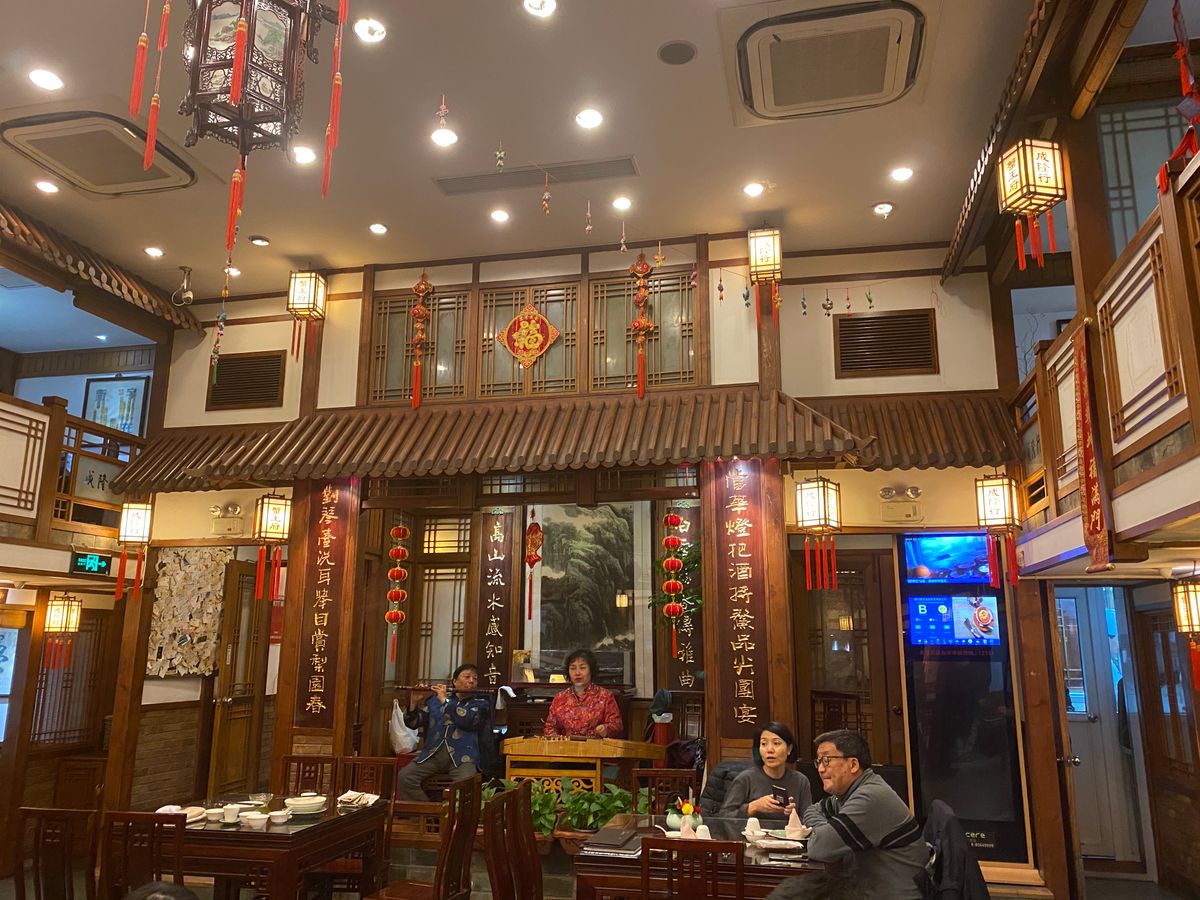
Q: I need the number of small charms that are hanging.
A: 14